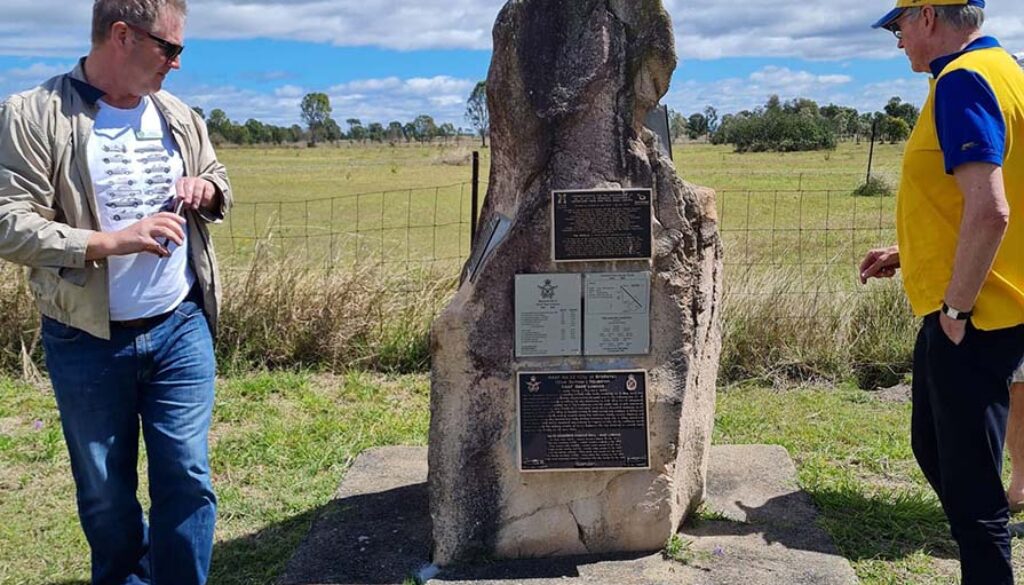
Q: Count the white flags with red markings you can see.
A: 0